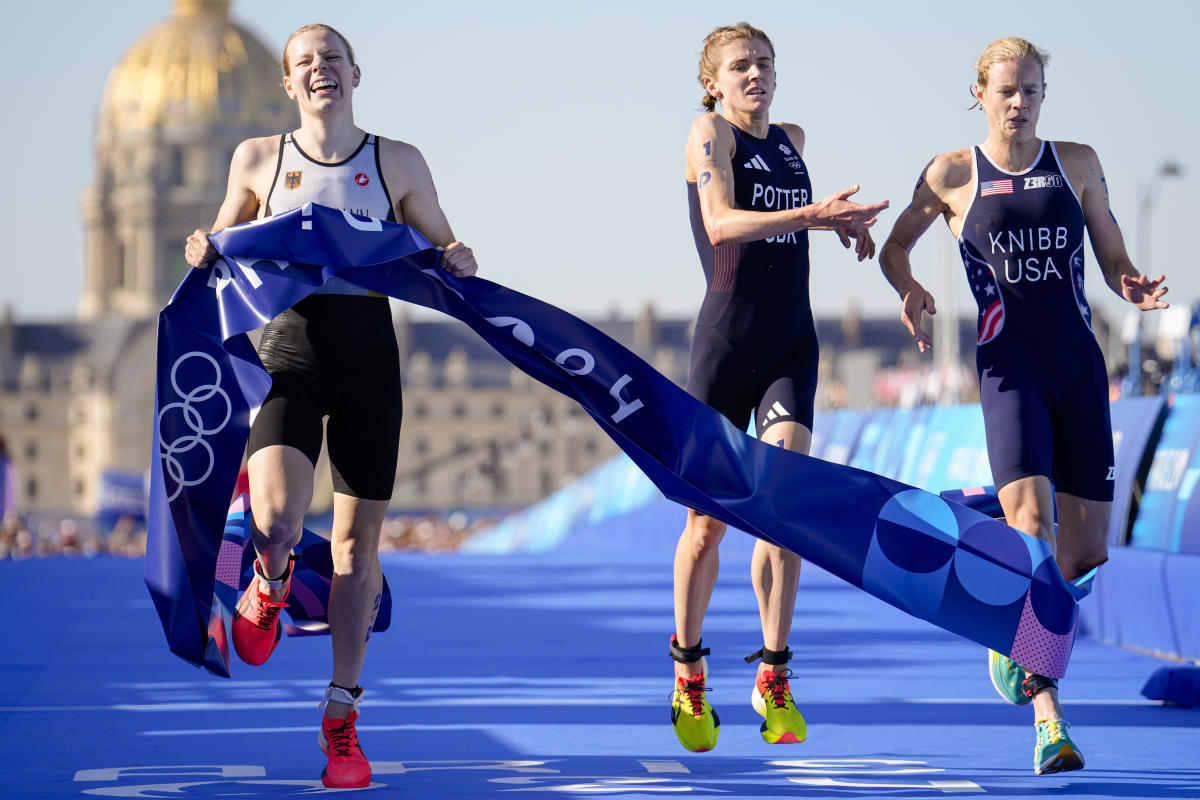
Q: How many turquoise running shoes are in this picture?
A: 2